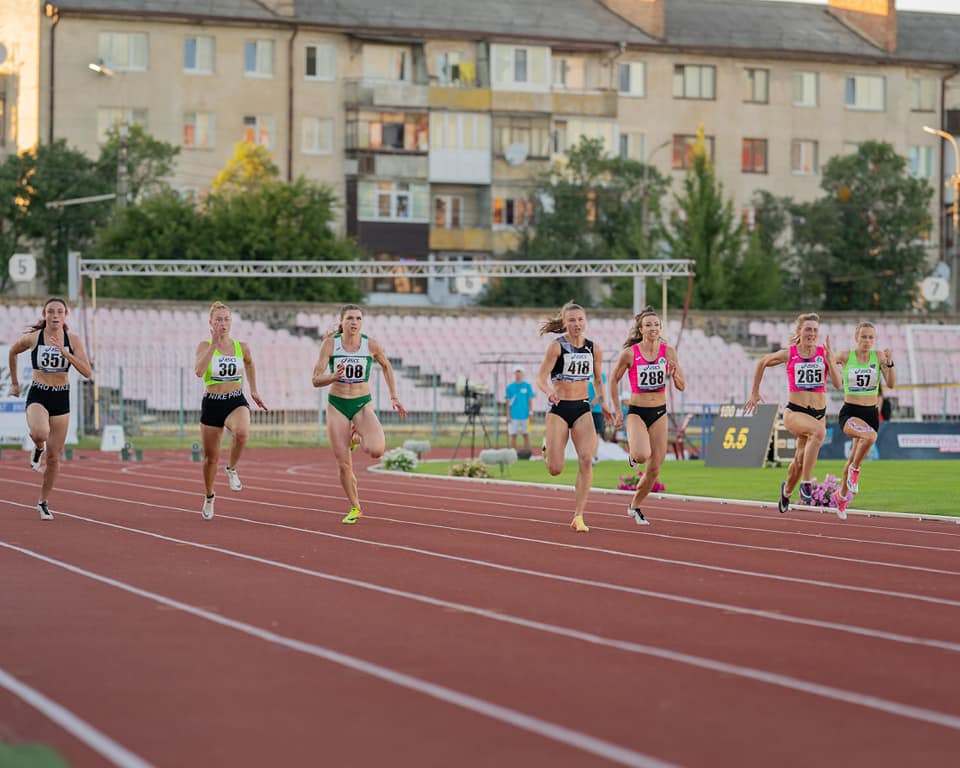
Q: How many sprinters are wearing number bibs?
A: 7